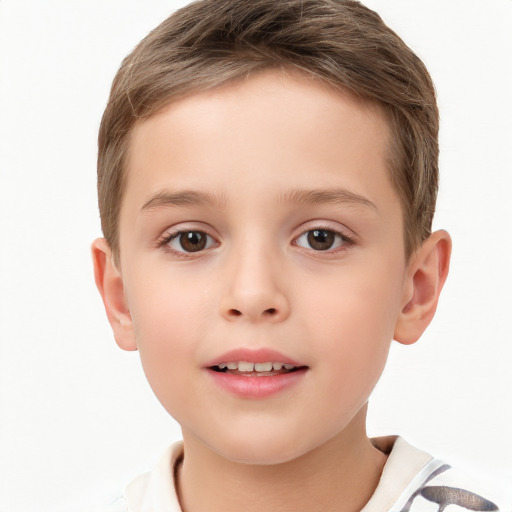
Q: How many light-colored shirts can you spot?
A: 1